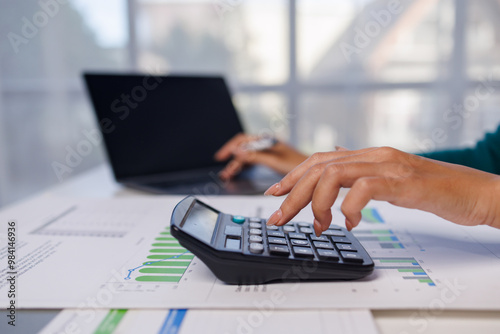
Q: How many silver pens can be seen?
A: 1